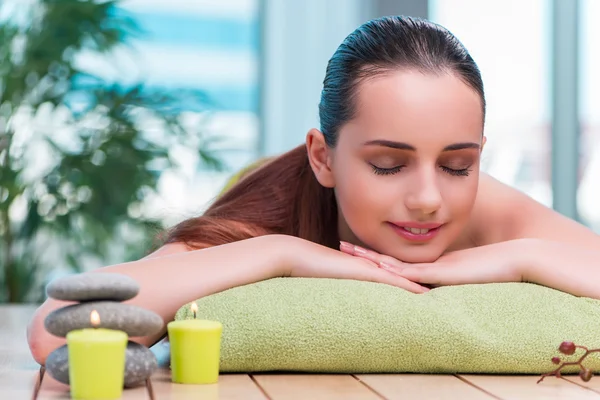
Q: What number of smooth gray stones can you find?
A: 3